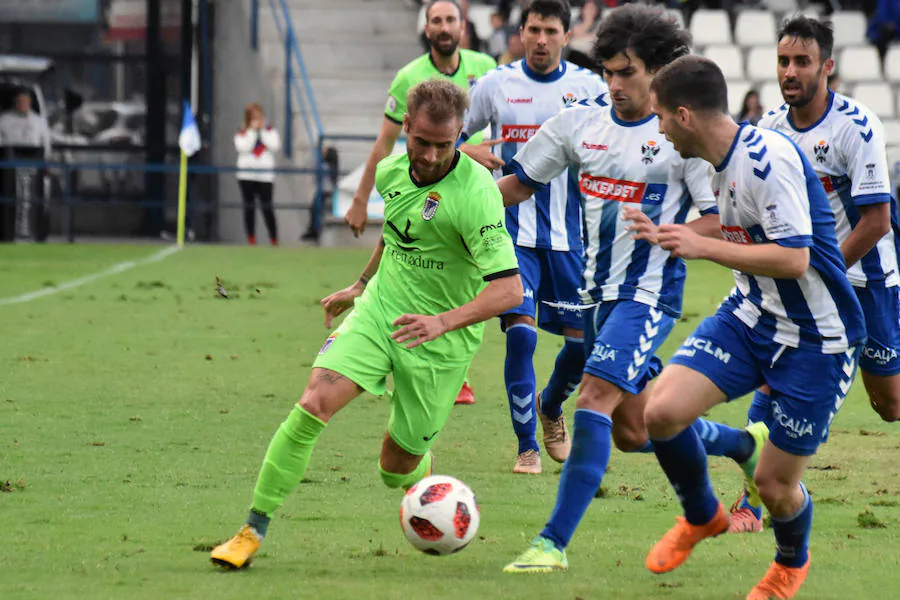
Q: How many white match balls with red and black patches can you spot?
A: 1